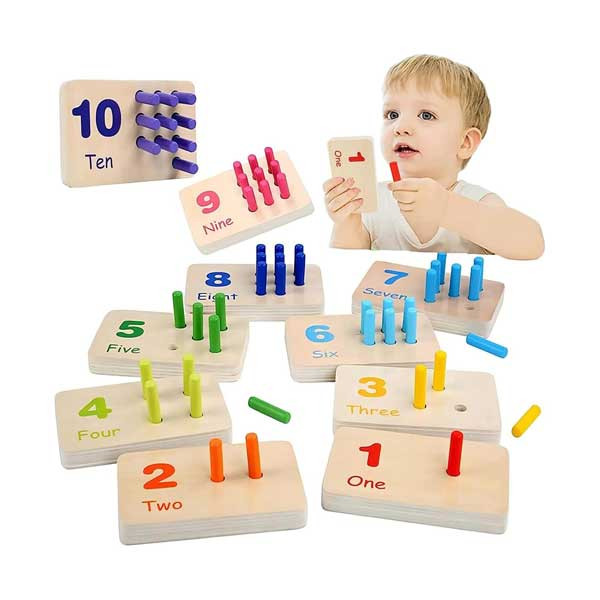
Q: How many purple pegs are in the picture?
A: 10